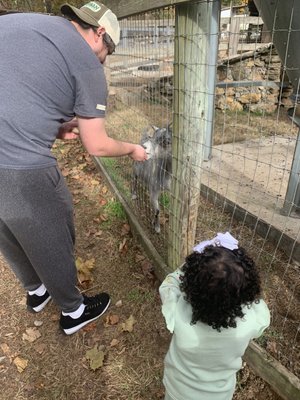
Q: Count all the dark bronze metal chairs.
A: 0